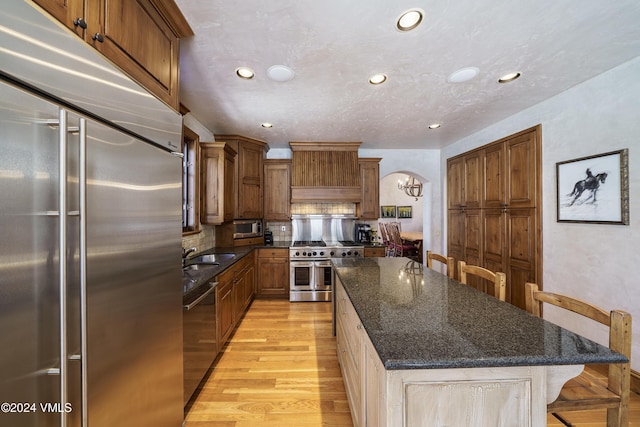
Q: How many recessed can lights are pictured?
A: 6